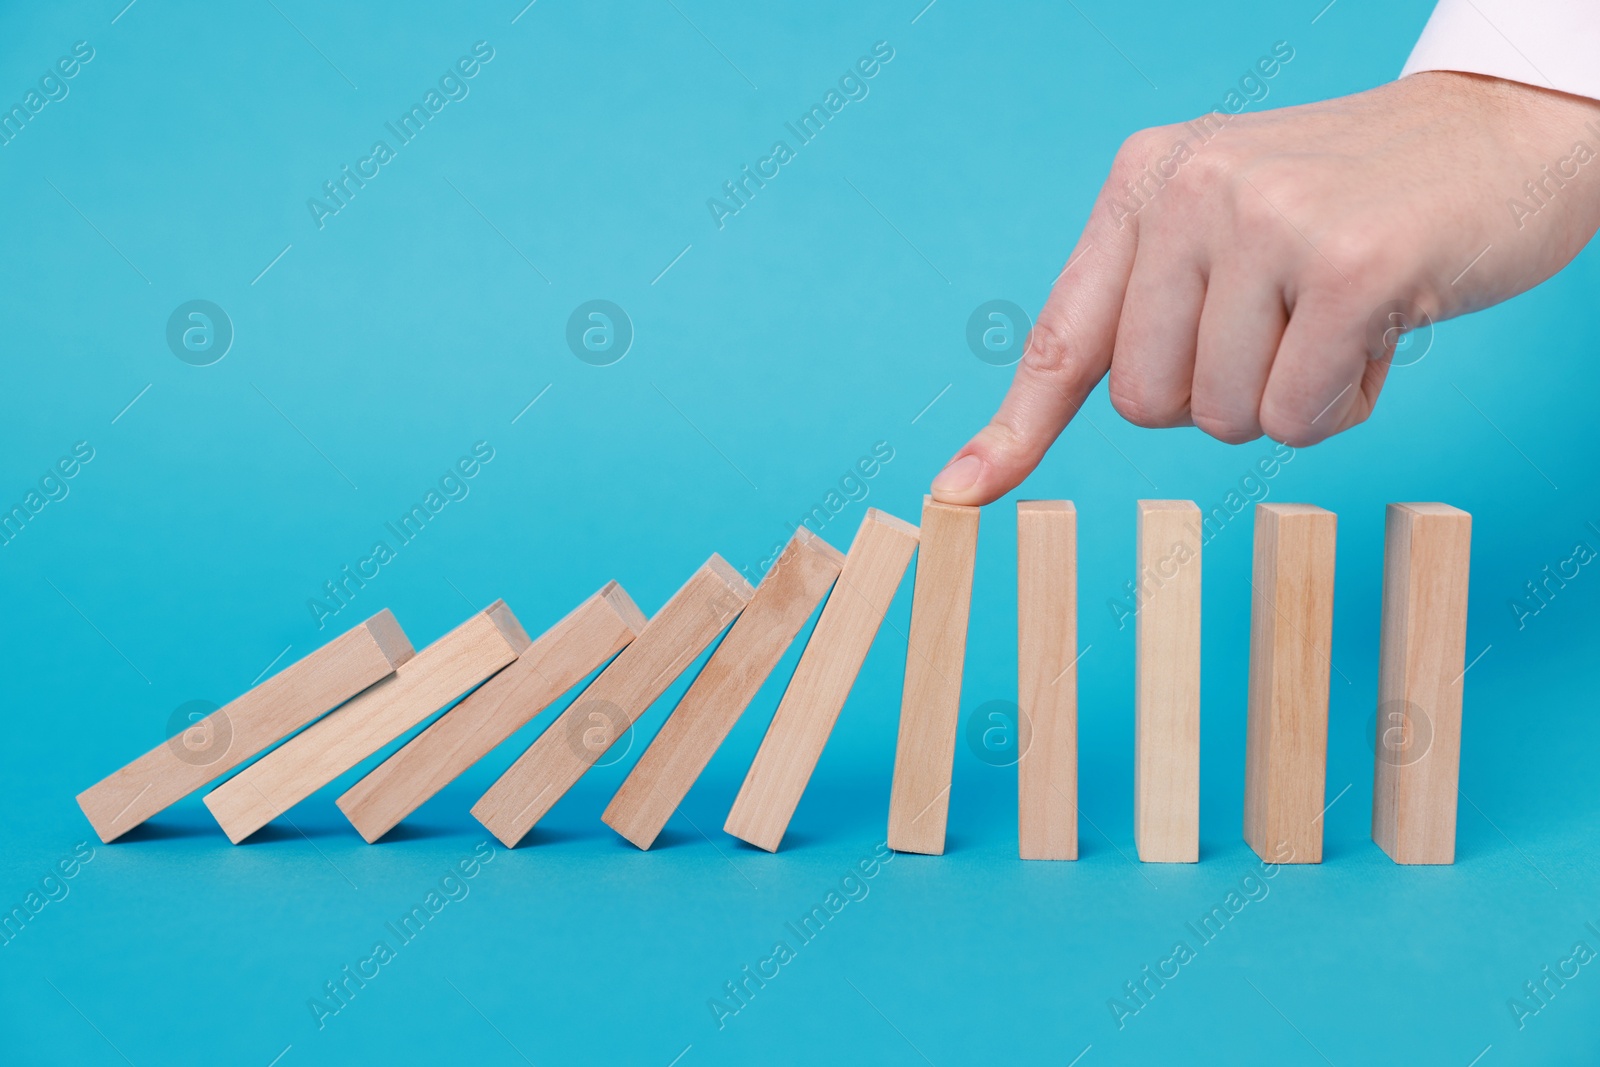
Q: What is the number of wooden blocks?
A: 11